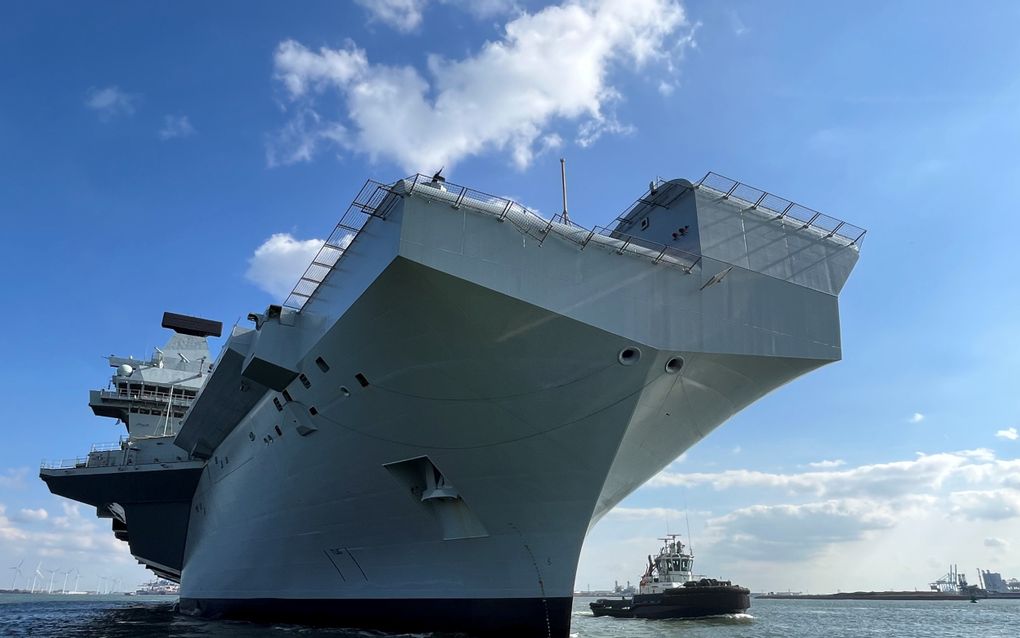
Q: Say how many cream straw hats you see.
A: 0